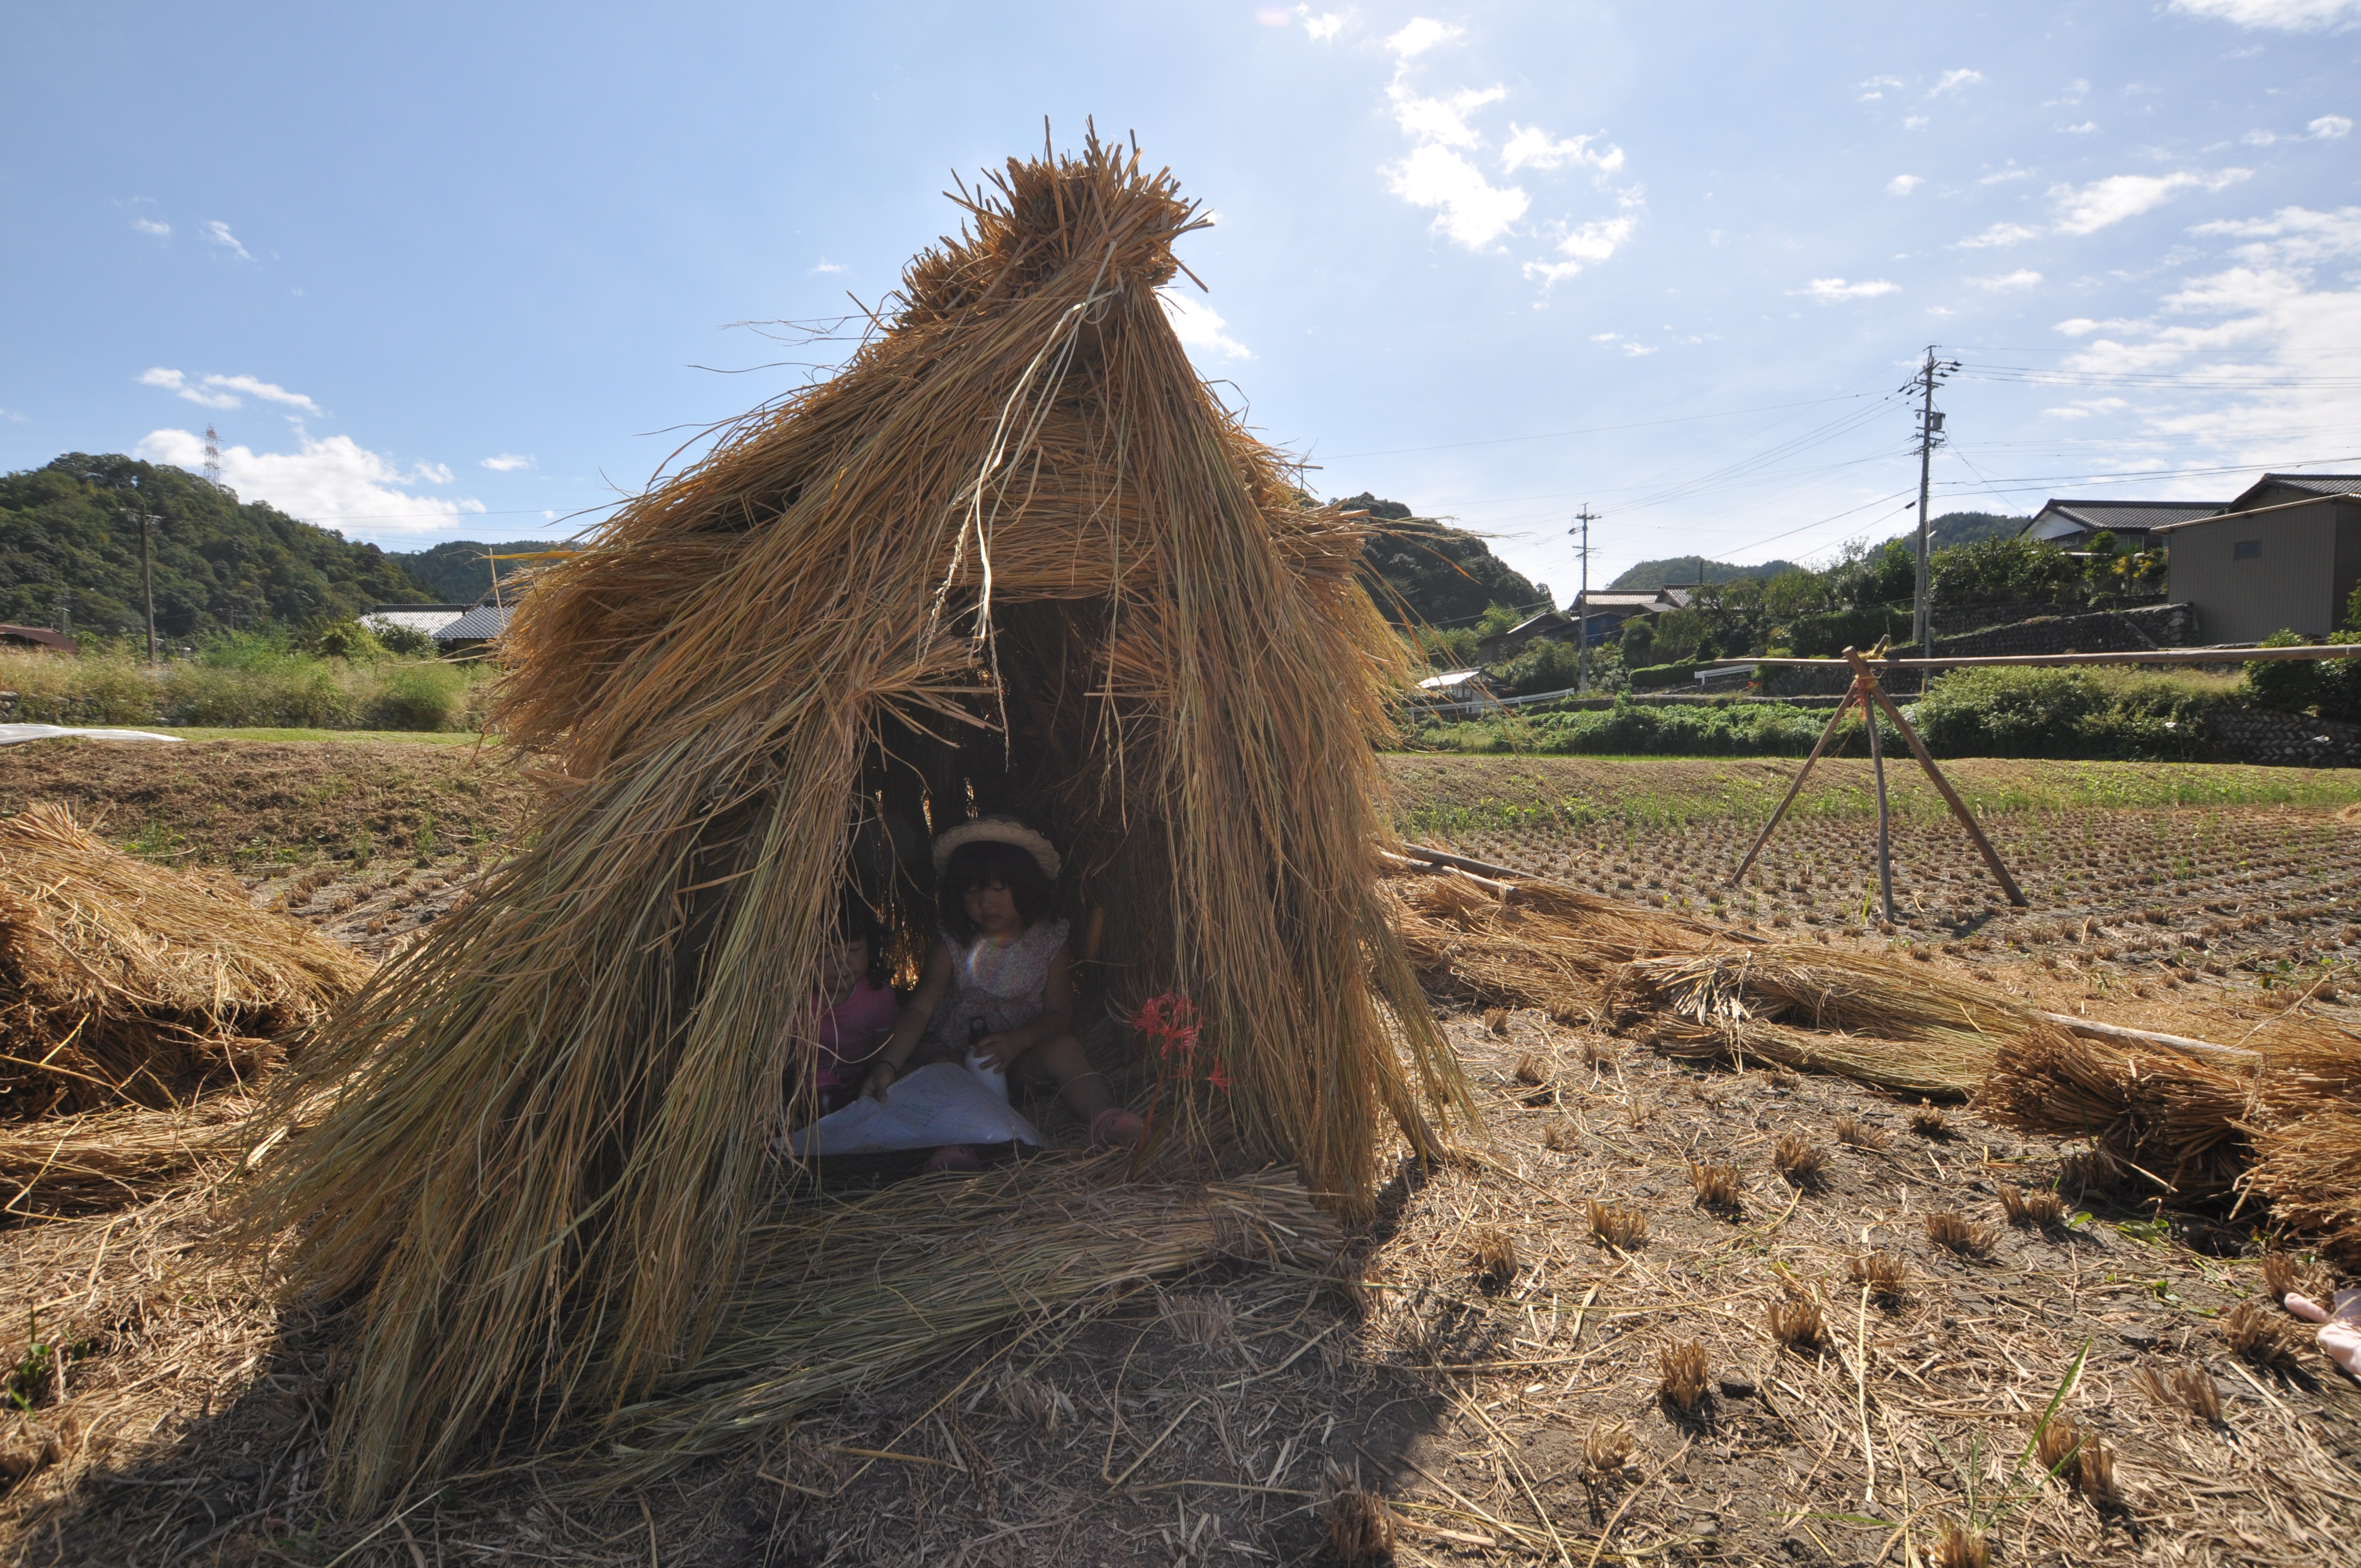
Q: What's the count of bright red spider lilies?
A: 2